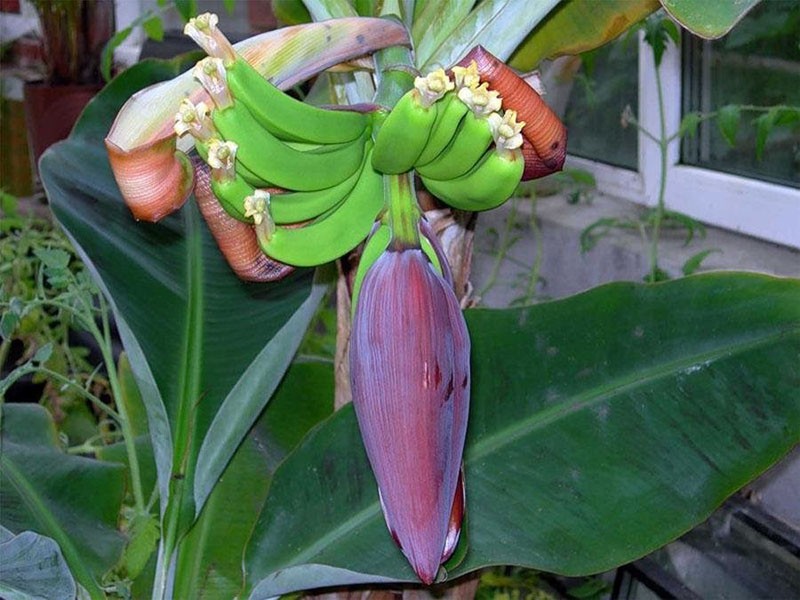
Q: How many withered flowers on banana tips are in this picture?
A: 9